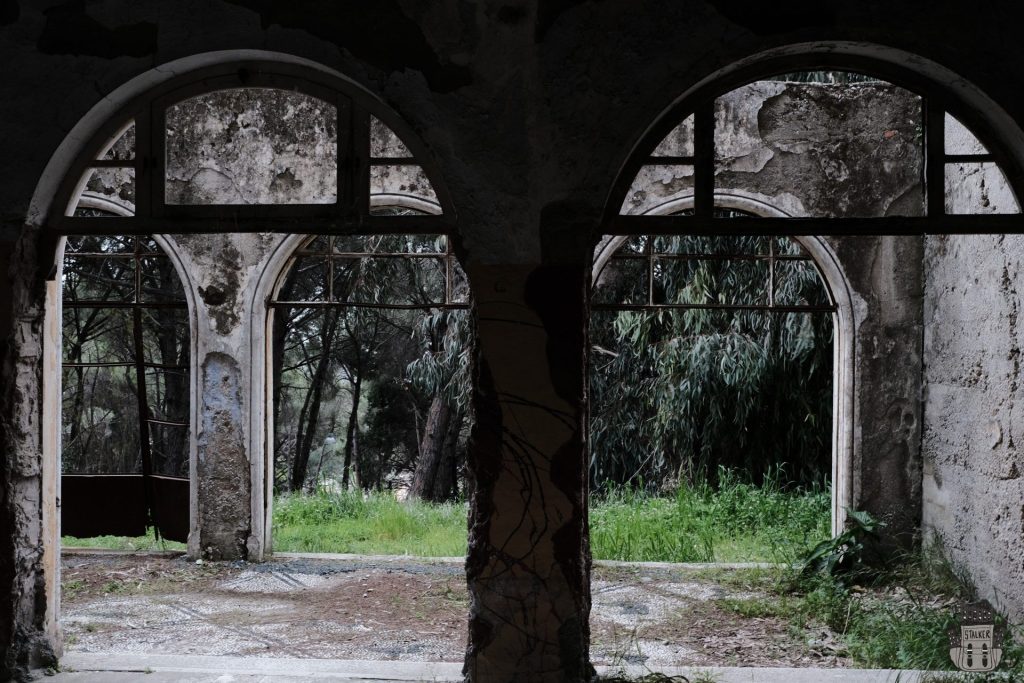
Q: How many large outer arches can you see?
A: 2